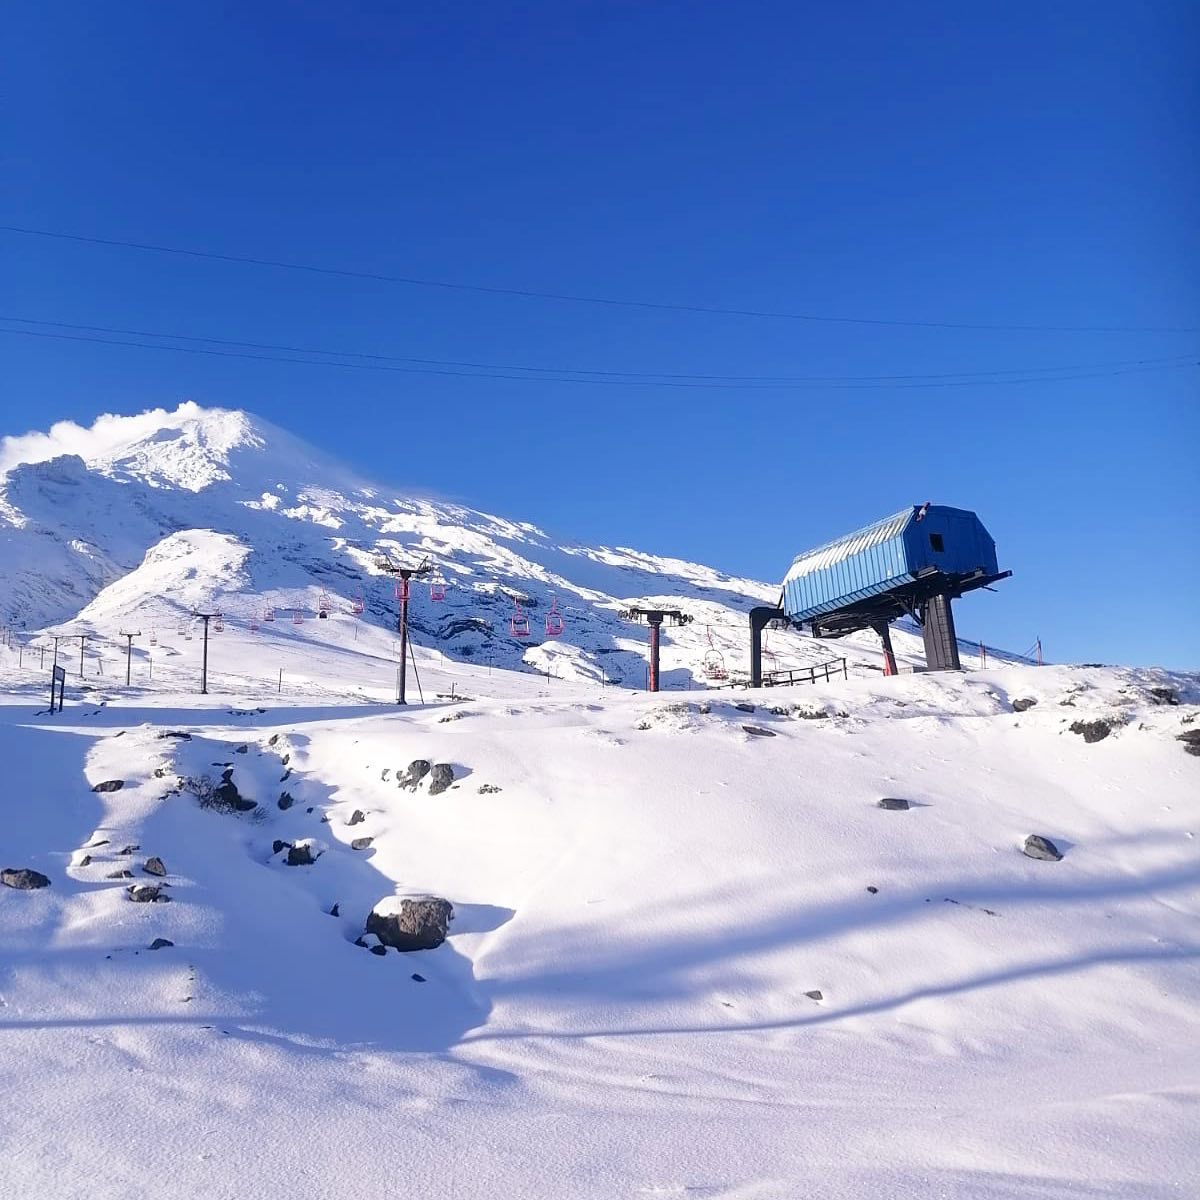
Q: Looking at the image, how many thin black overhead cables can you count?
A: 3